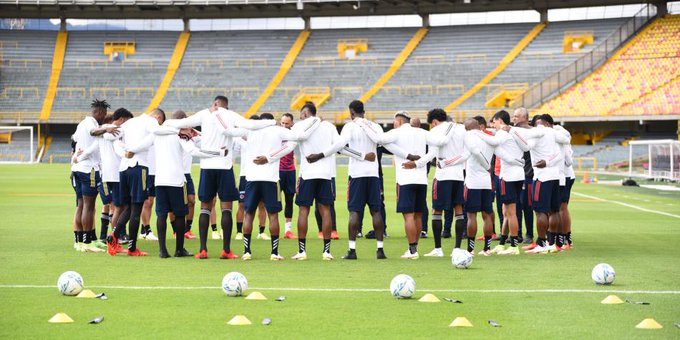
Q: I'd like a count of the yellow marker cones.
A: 8